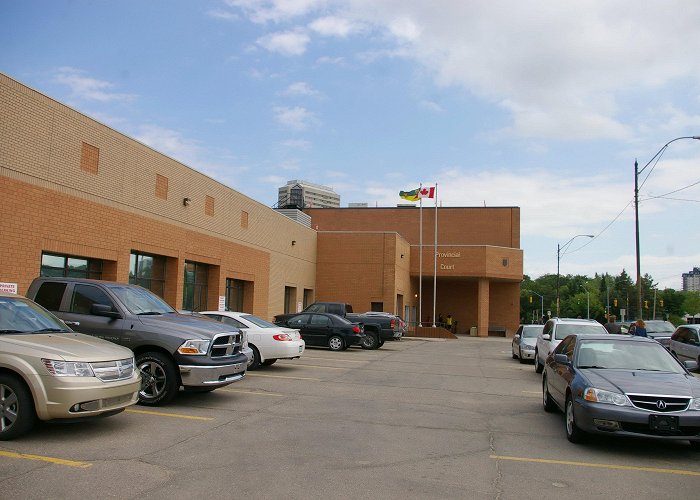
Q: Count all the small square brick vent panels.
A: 4